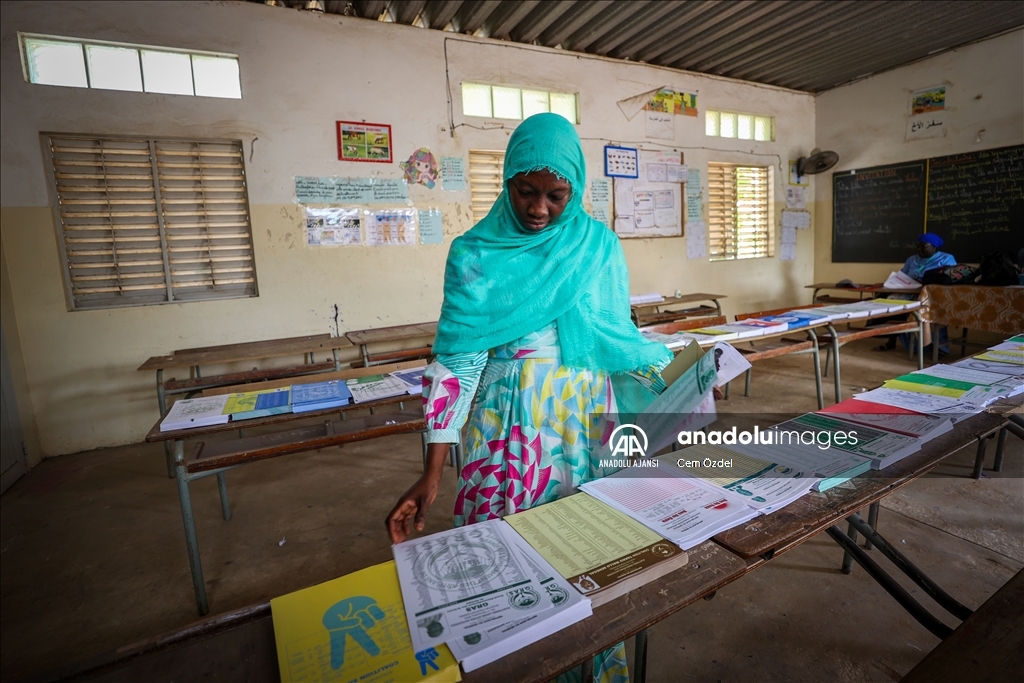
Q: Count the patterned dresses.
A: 1